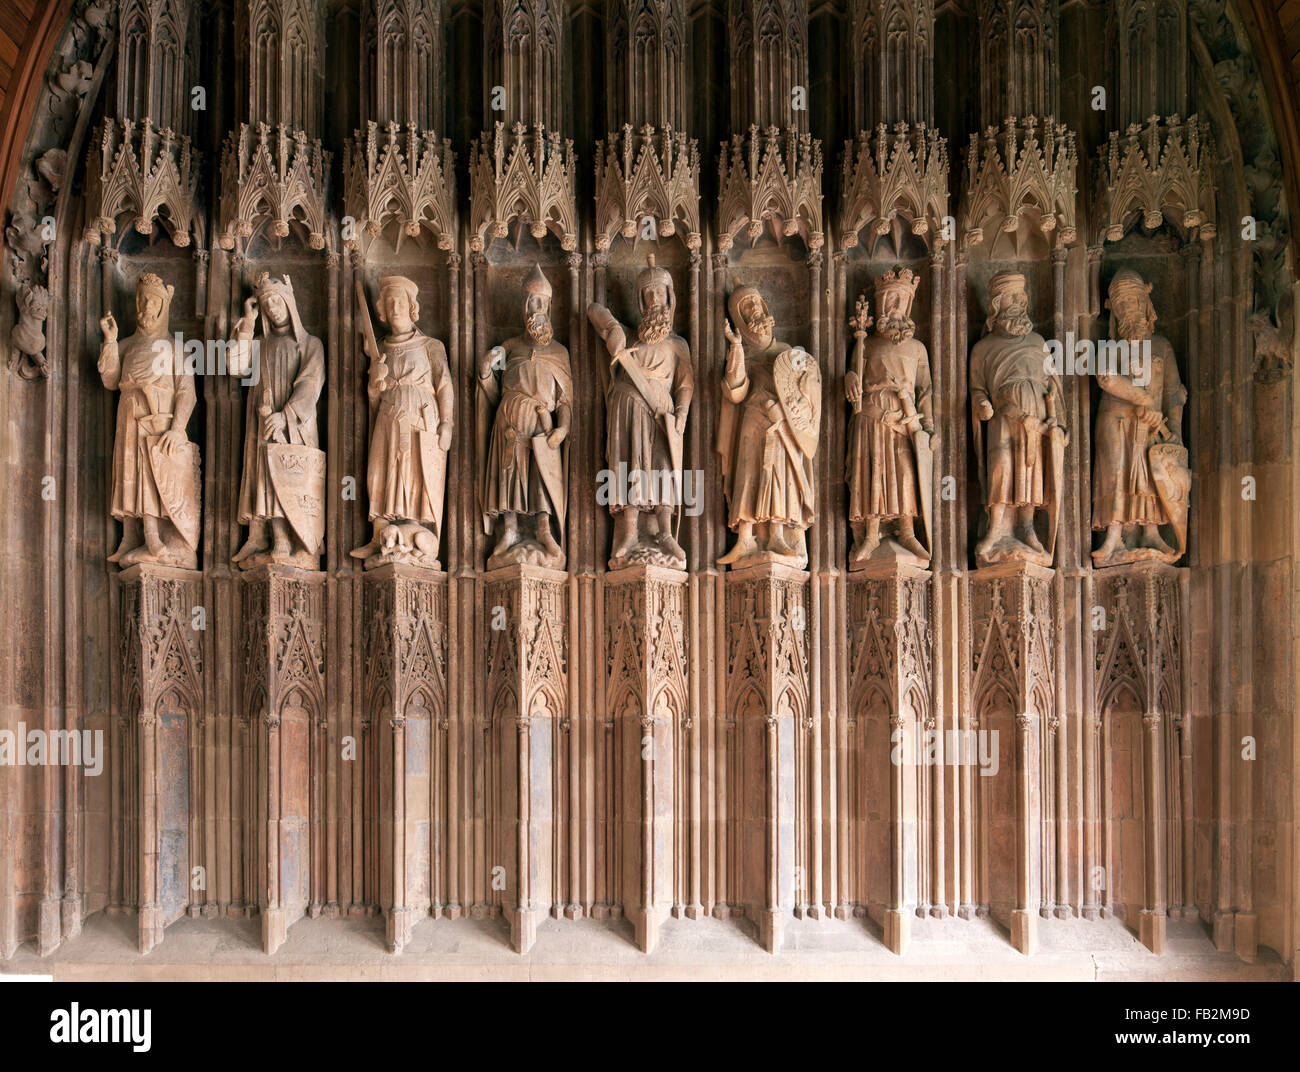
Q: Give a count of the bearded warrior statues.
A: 7